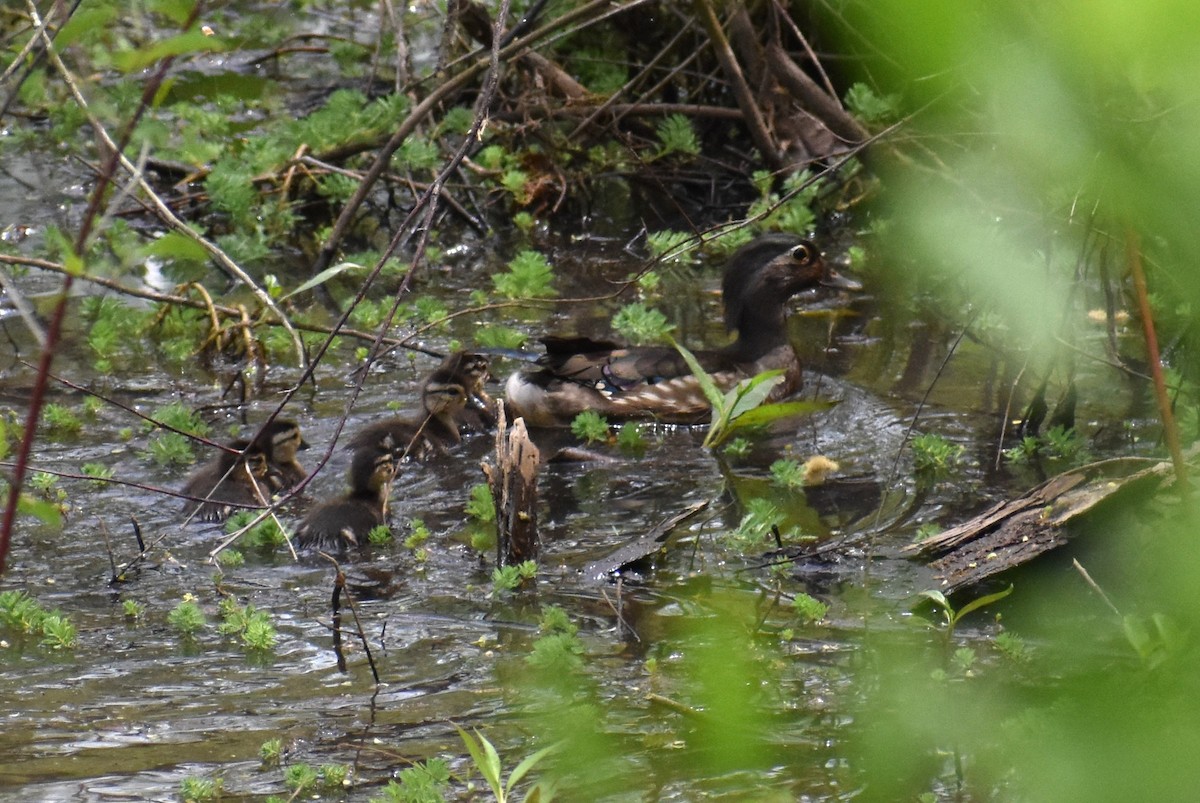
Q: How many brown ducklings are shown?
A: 5